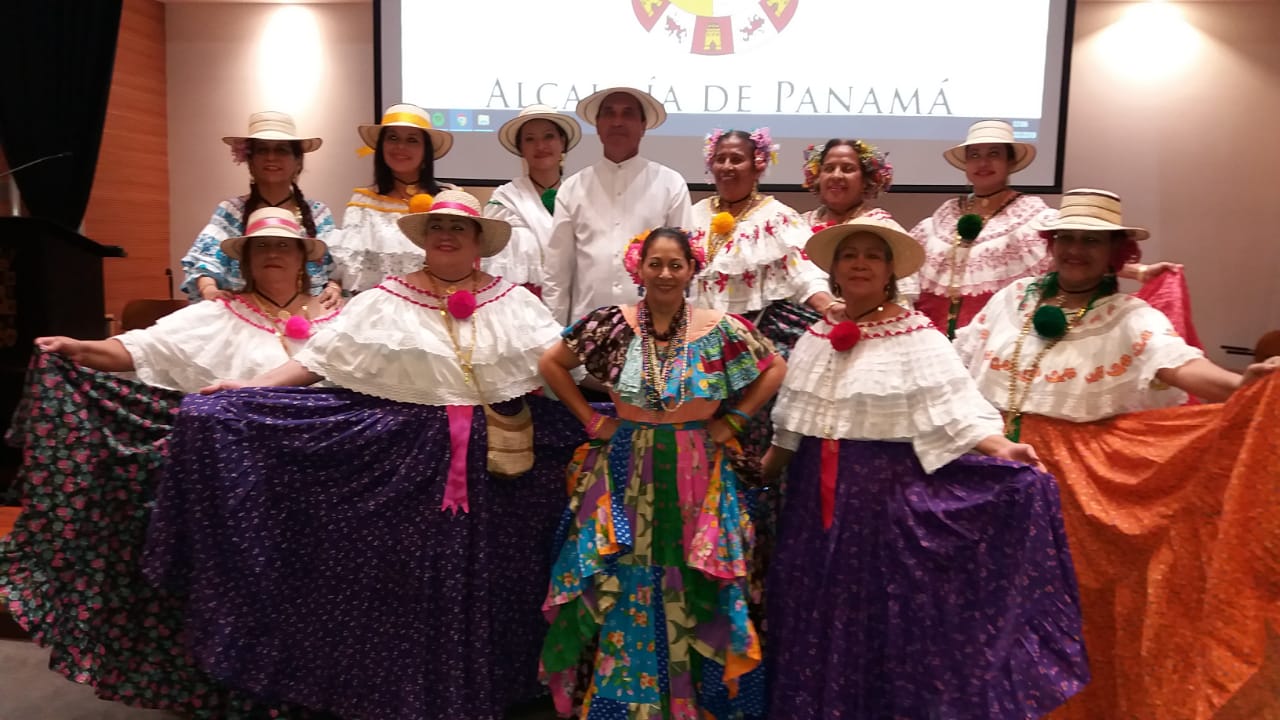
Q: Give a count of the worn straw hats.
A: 9